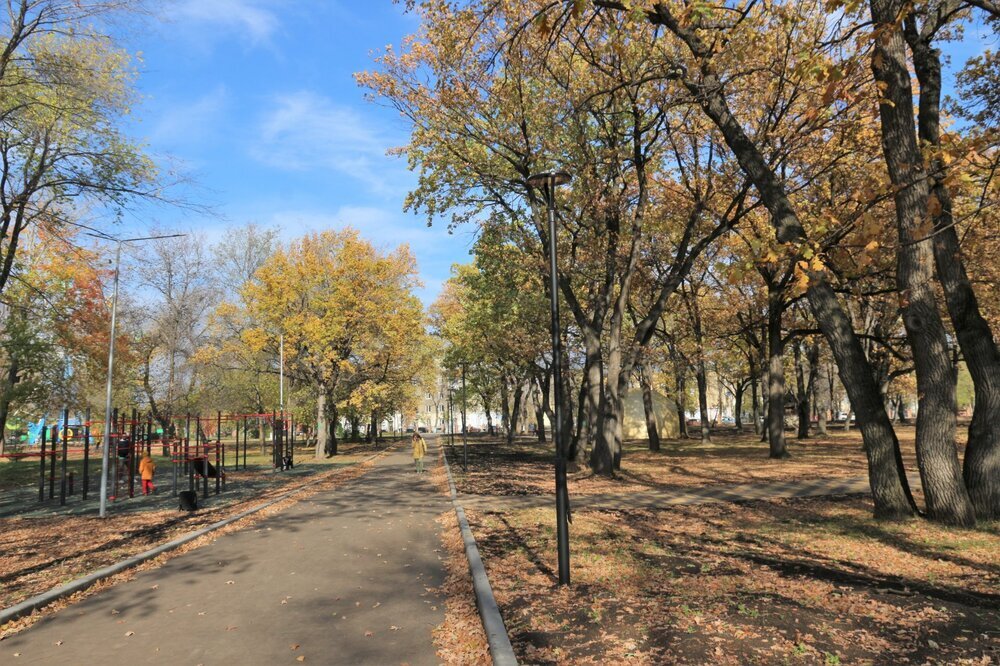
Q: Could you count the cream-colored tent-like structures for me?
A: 1